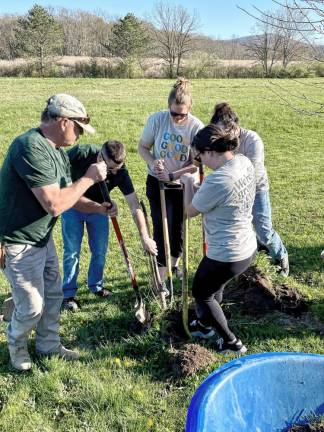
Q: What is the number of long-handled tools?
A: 4